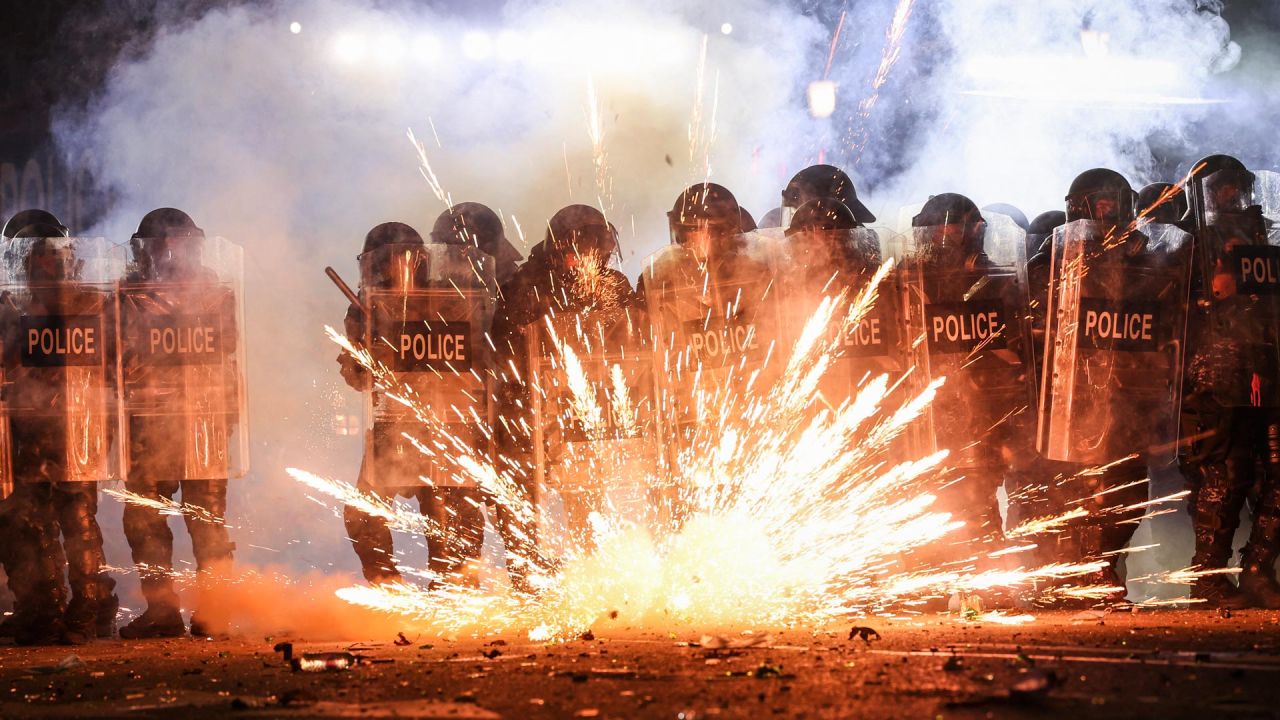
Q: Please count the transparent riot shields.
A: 9